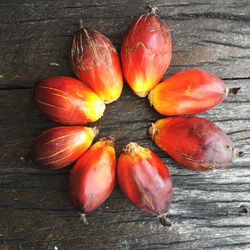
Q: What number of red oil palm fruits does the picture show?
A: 8